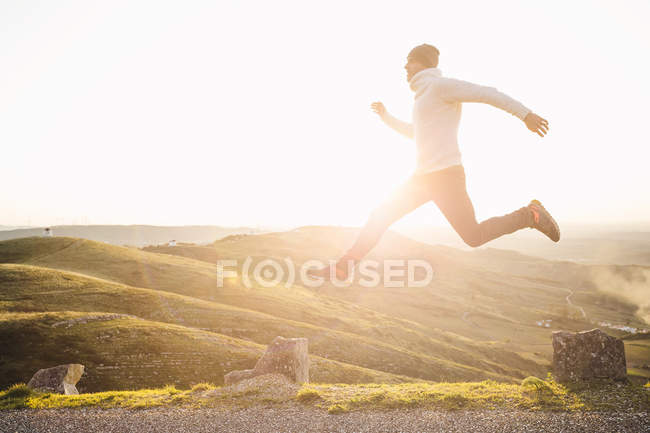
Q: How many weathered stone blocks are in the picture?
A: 3